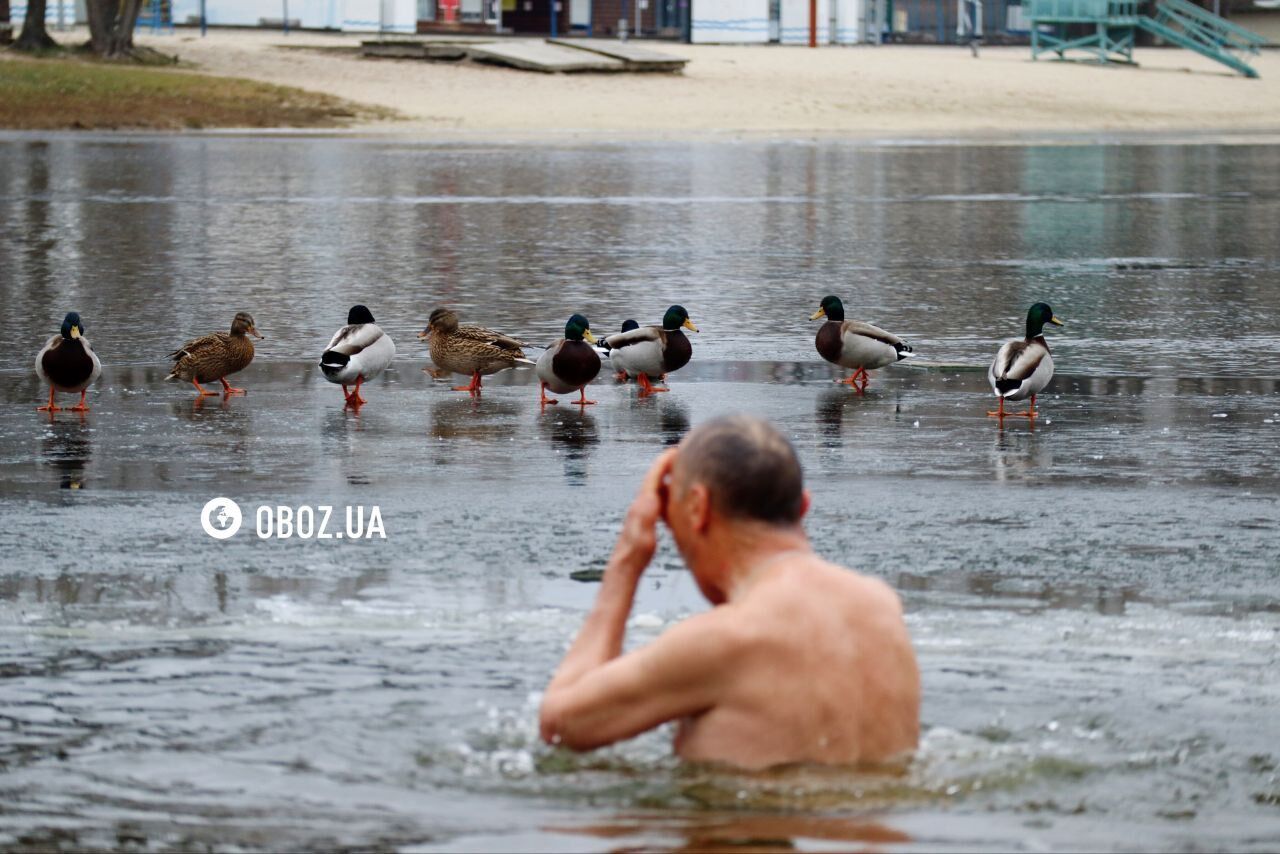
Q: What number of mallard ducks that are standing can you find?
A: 9